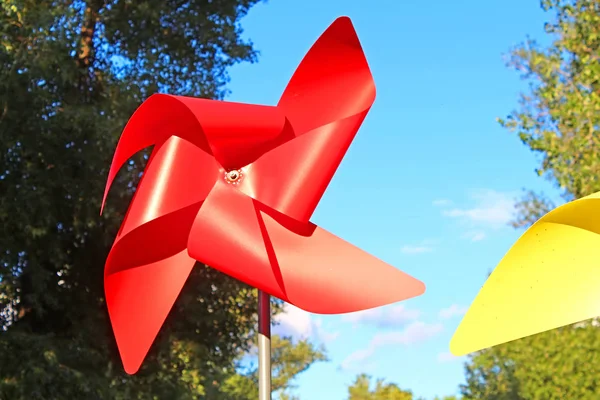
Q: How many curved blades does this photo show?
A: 5